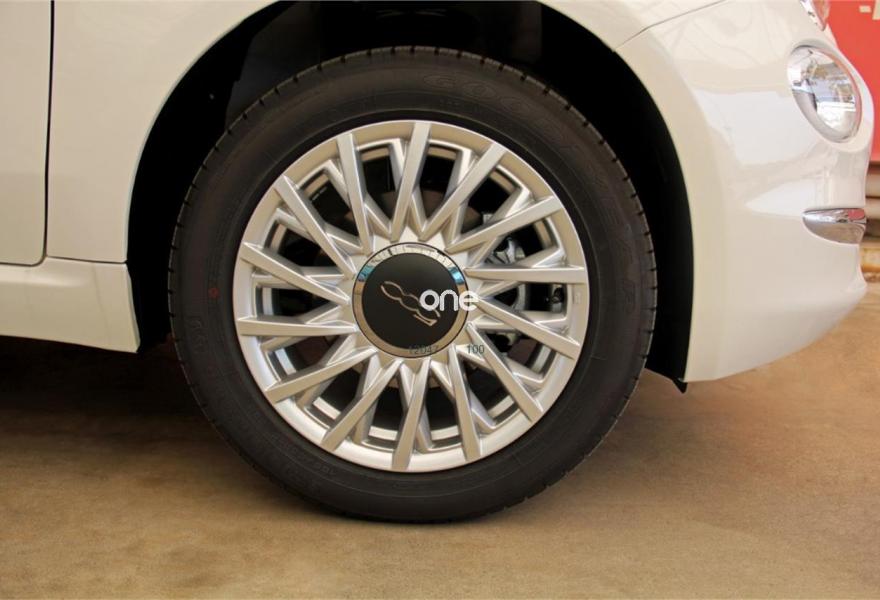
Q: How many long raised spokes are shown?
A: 14